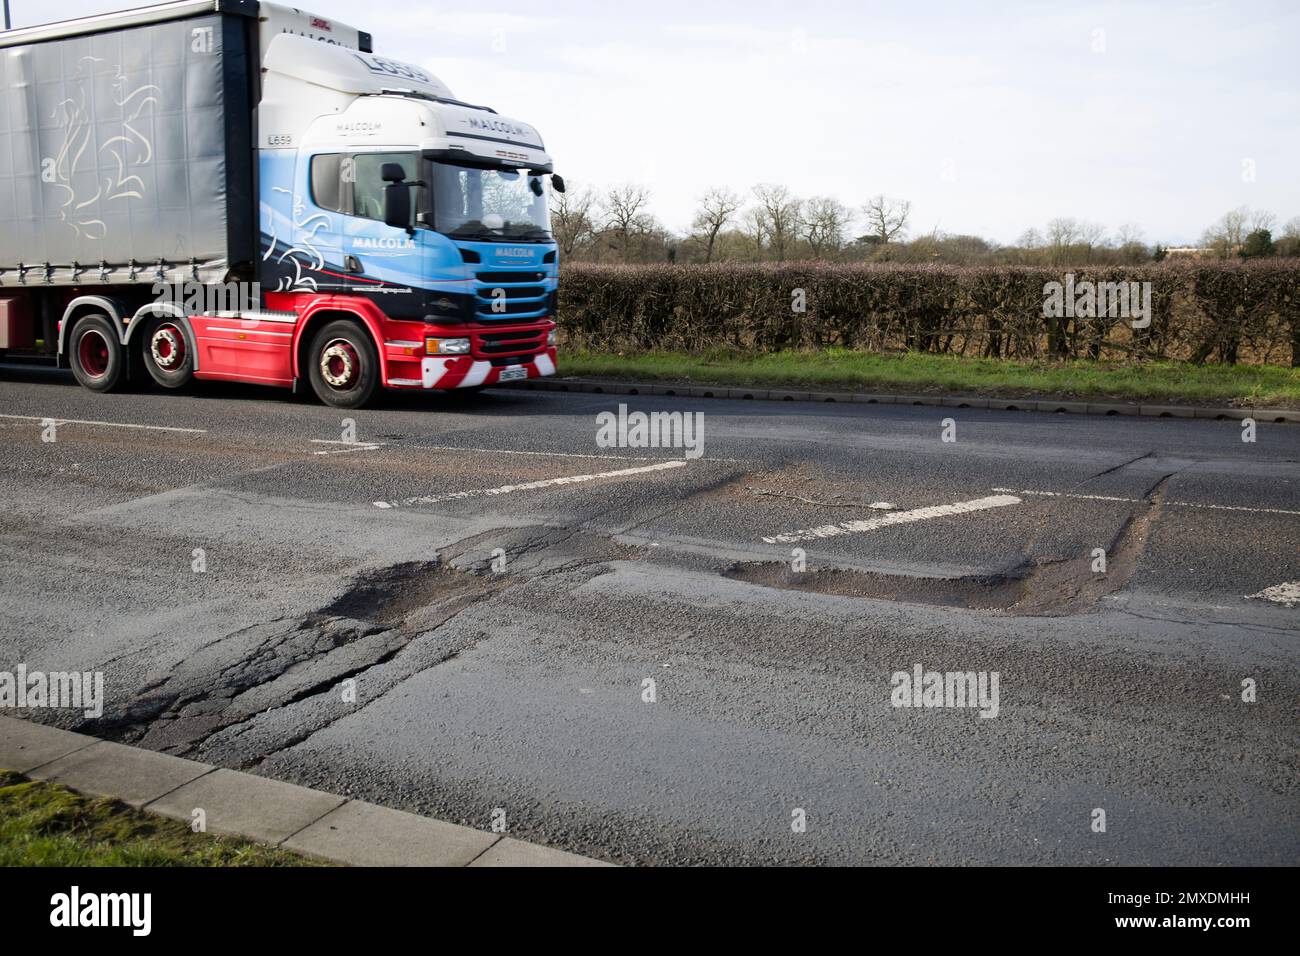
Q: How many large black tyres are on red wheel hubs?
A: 3